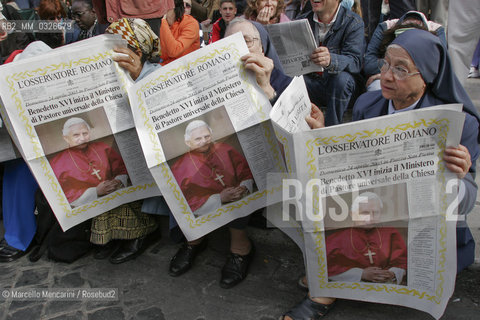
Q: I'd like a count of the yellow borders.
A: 3